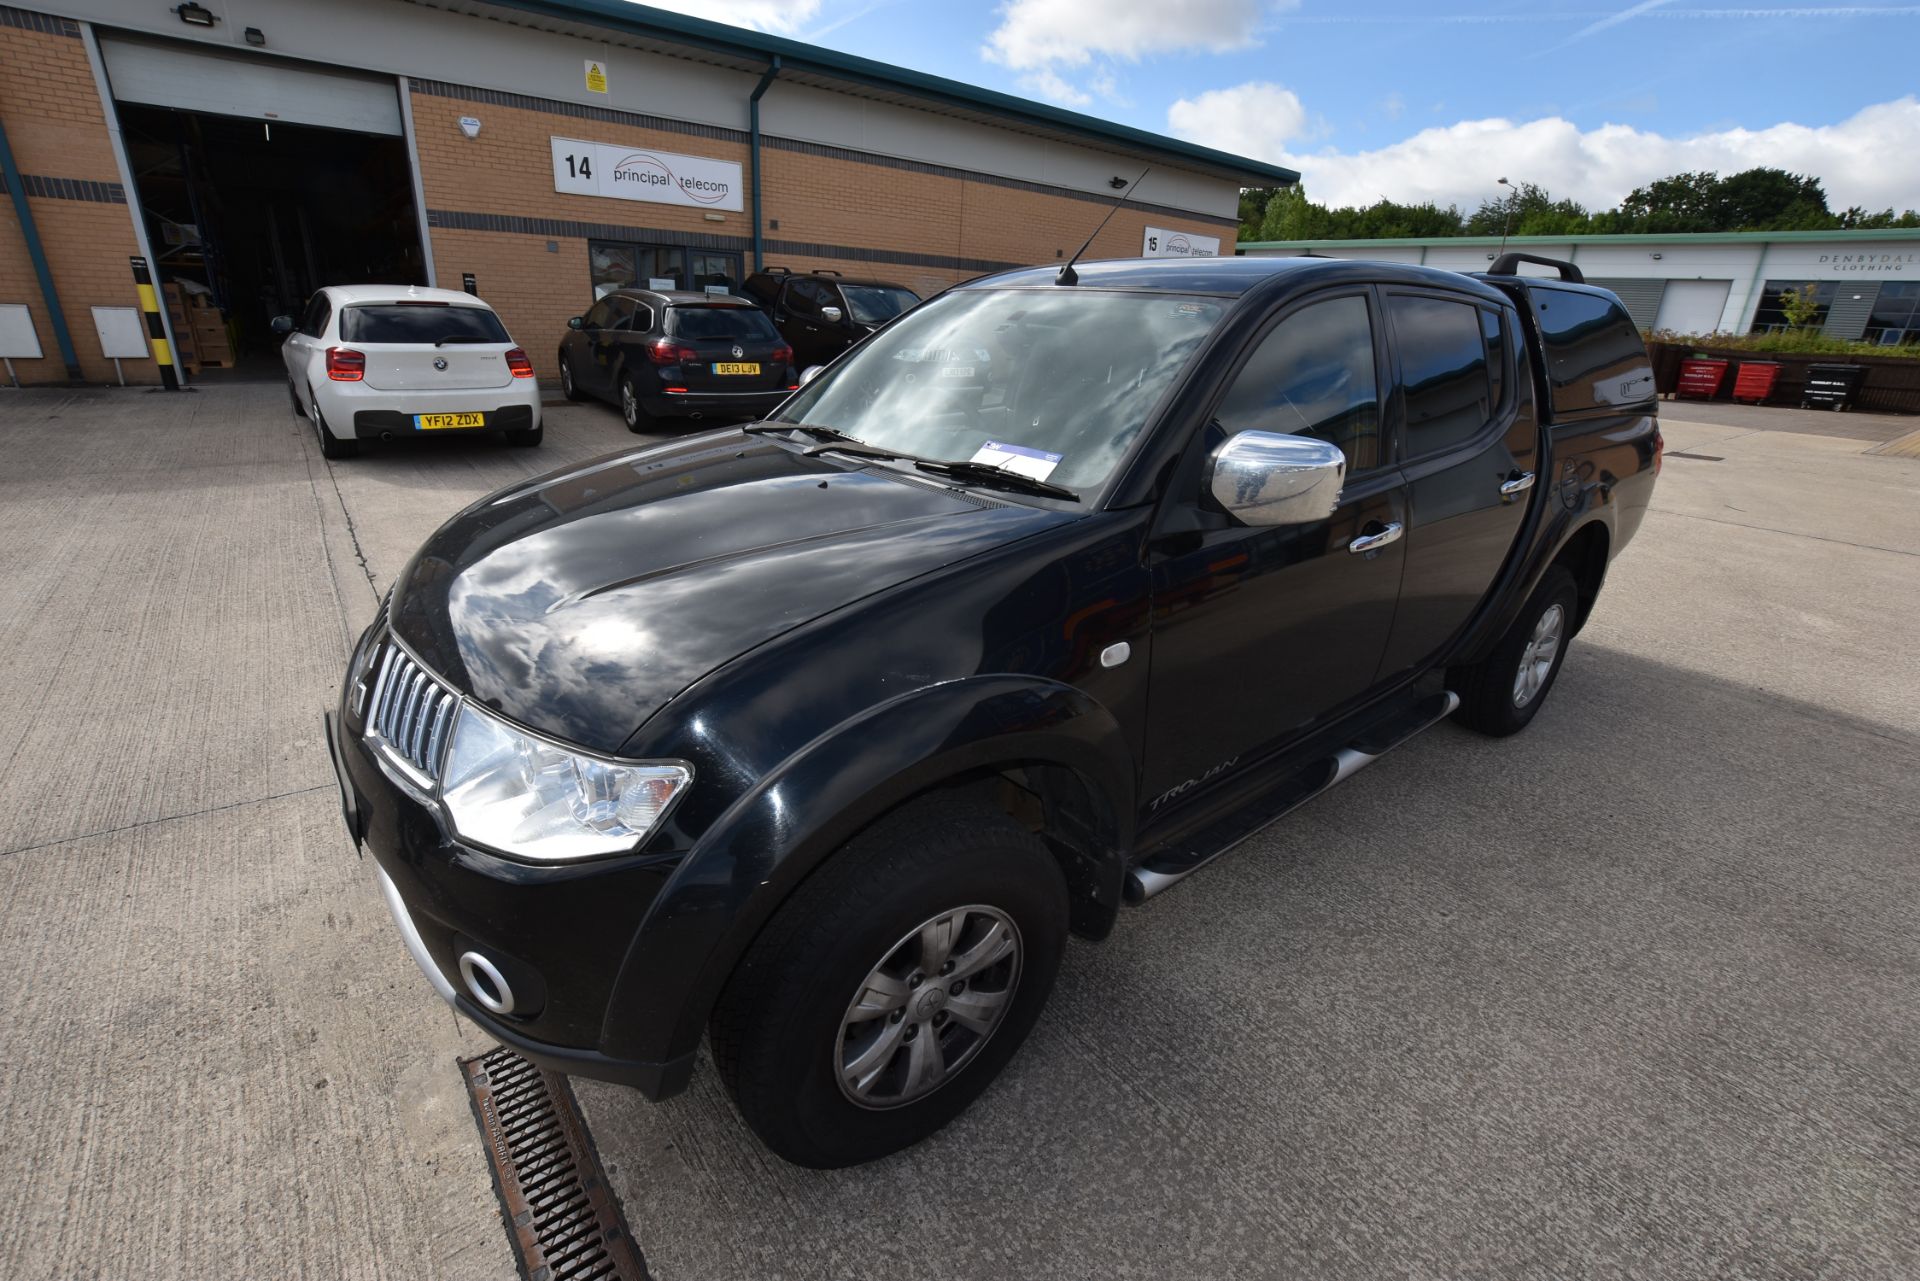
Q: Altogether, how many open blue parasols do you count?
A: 0